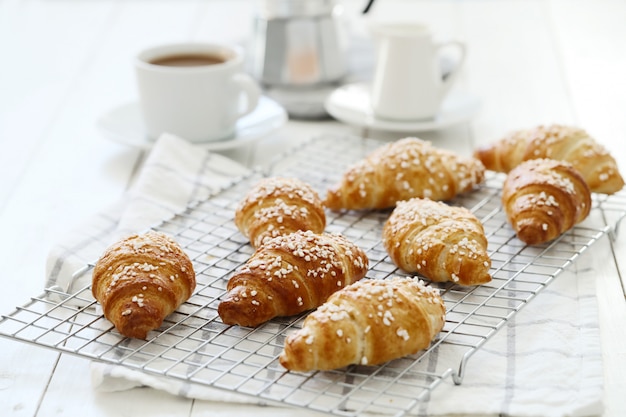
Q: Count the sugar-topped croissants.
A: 8